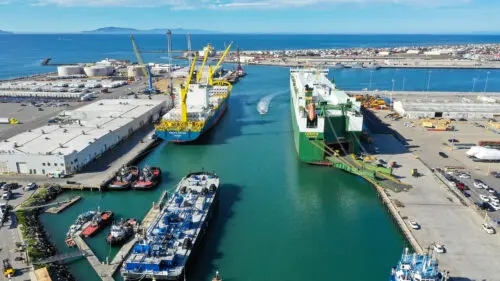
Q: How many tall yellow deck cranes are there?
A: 3